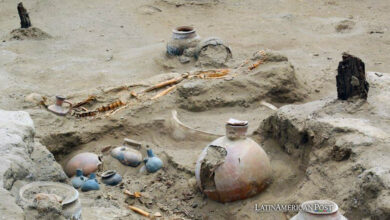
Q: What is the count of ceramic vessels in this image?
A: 12